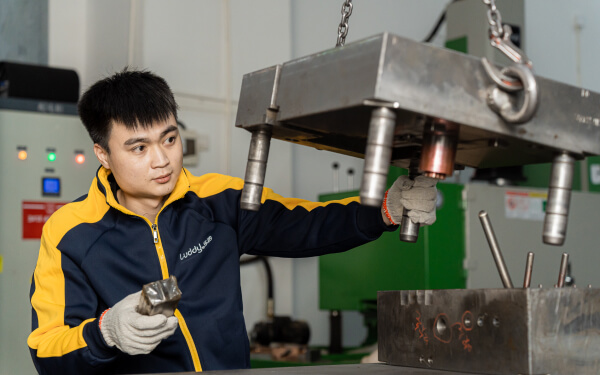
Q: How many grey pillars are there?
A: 4